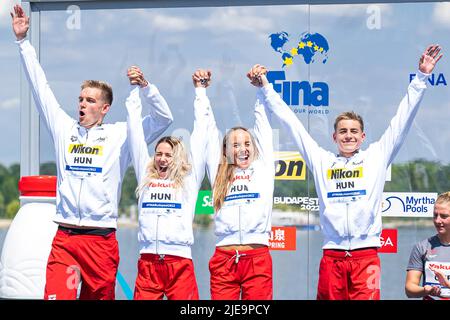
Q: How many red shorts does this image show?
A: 4